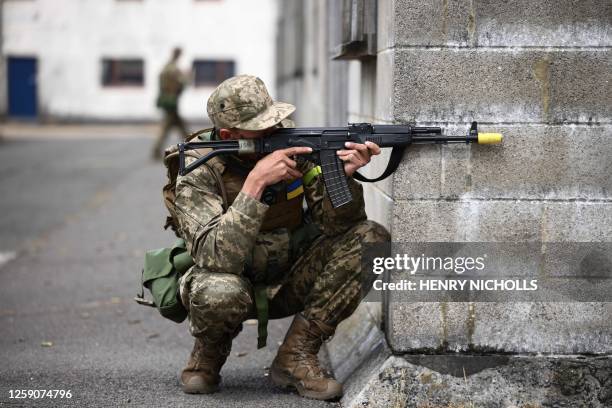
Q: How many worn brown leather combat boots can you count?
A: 2